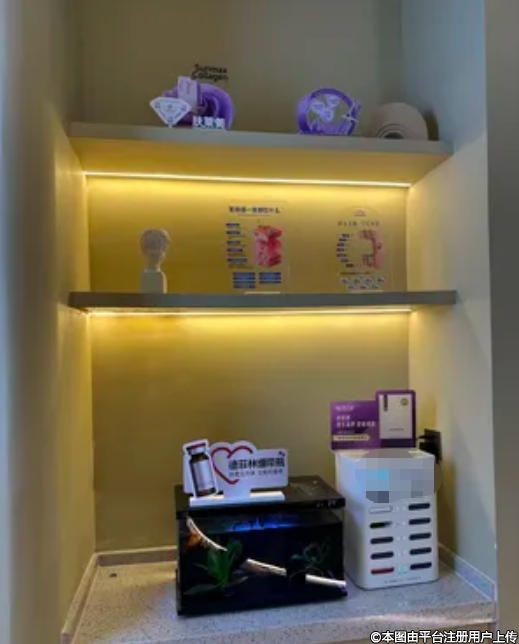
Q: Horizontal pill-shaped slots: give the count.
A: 10